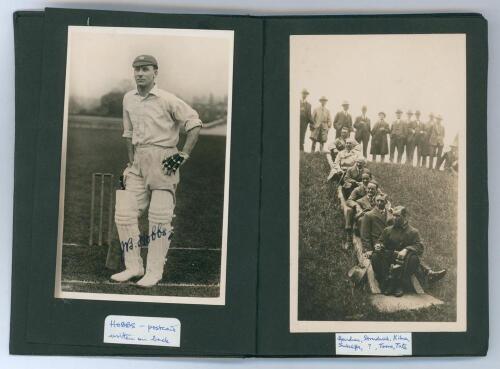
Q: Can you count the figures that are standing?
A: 11